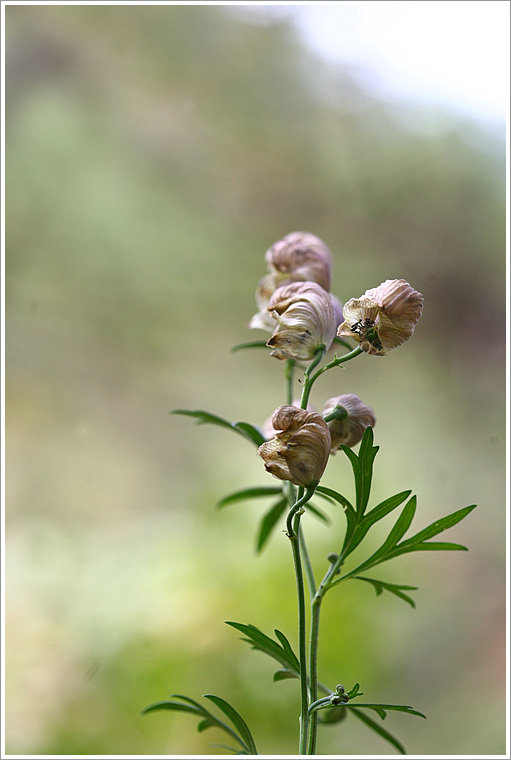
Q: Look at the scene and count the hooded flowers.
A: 5